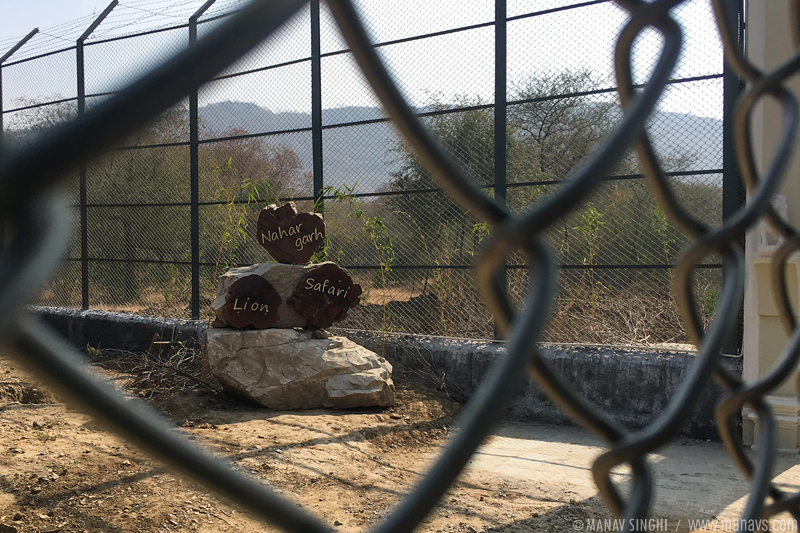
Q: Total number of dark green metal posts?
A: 6